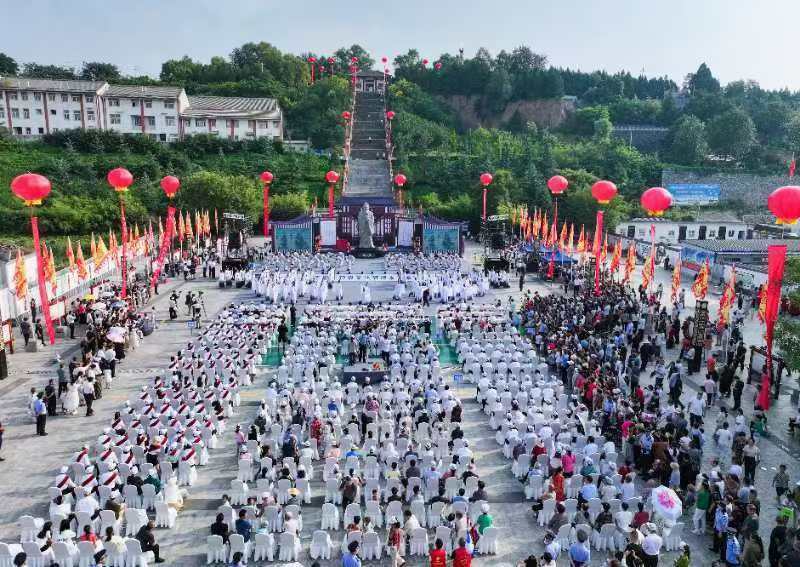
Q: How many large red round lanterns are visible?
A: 11